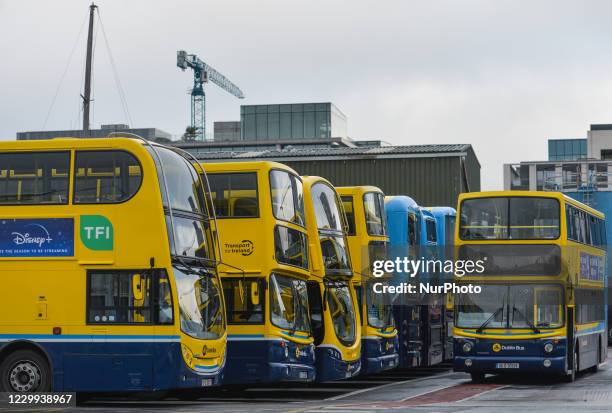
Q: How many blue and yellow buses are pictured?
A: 5